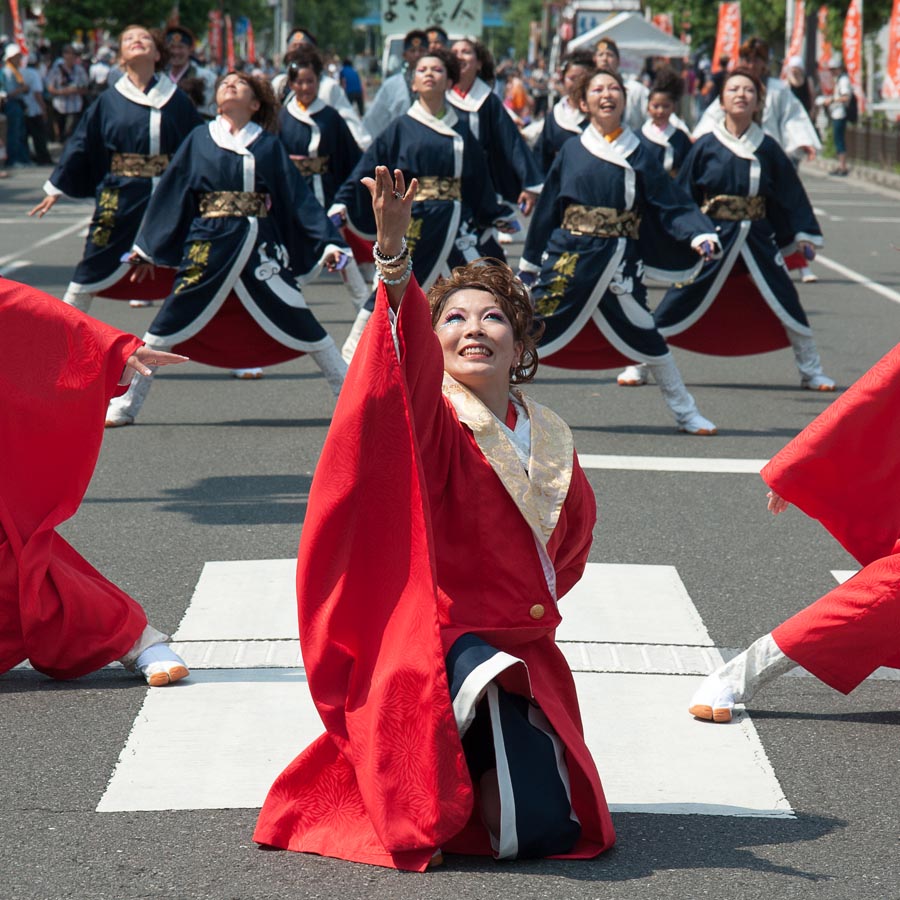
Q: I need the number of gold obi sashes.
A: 6